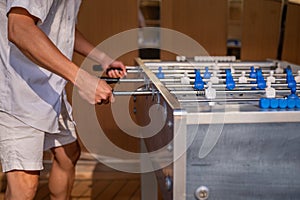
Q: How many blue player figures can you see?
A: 8